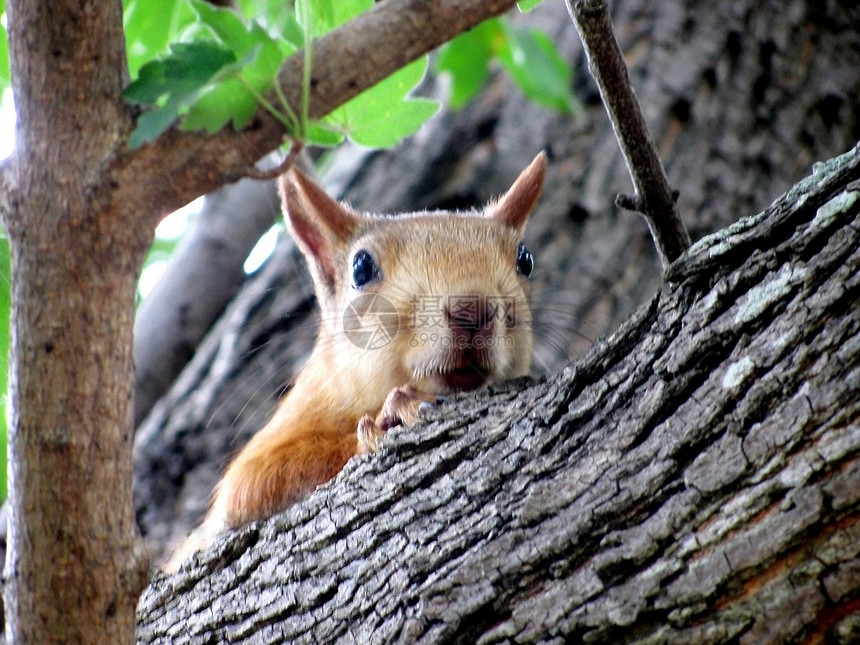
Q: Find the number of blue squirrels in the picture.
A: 0